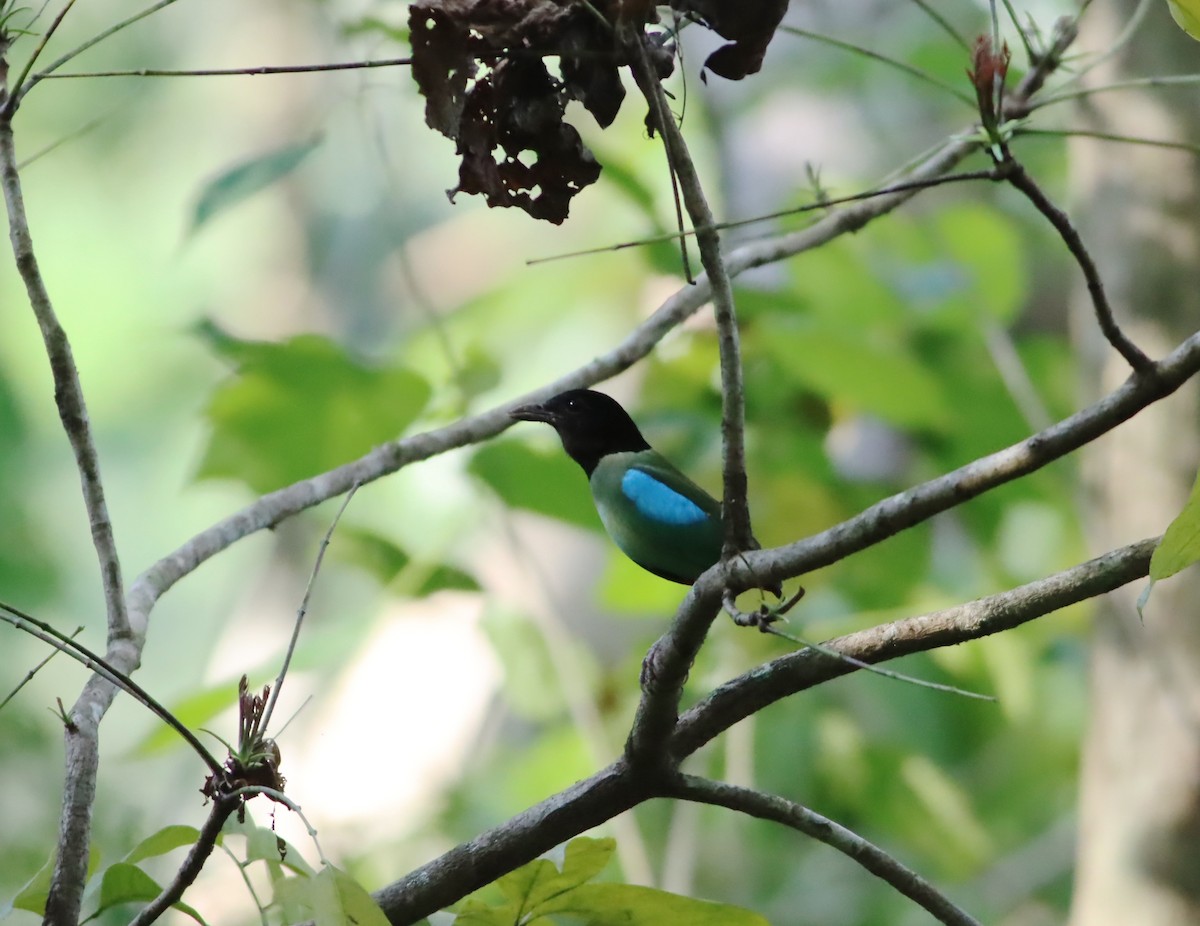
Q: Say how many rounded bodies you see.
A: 1